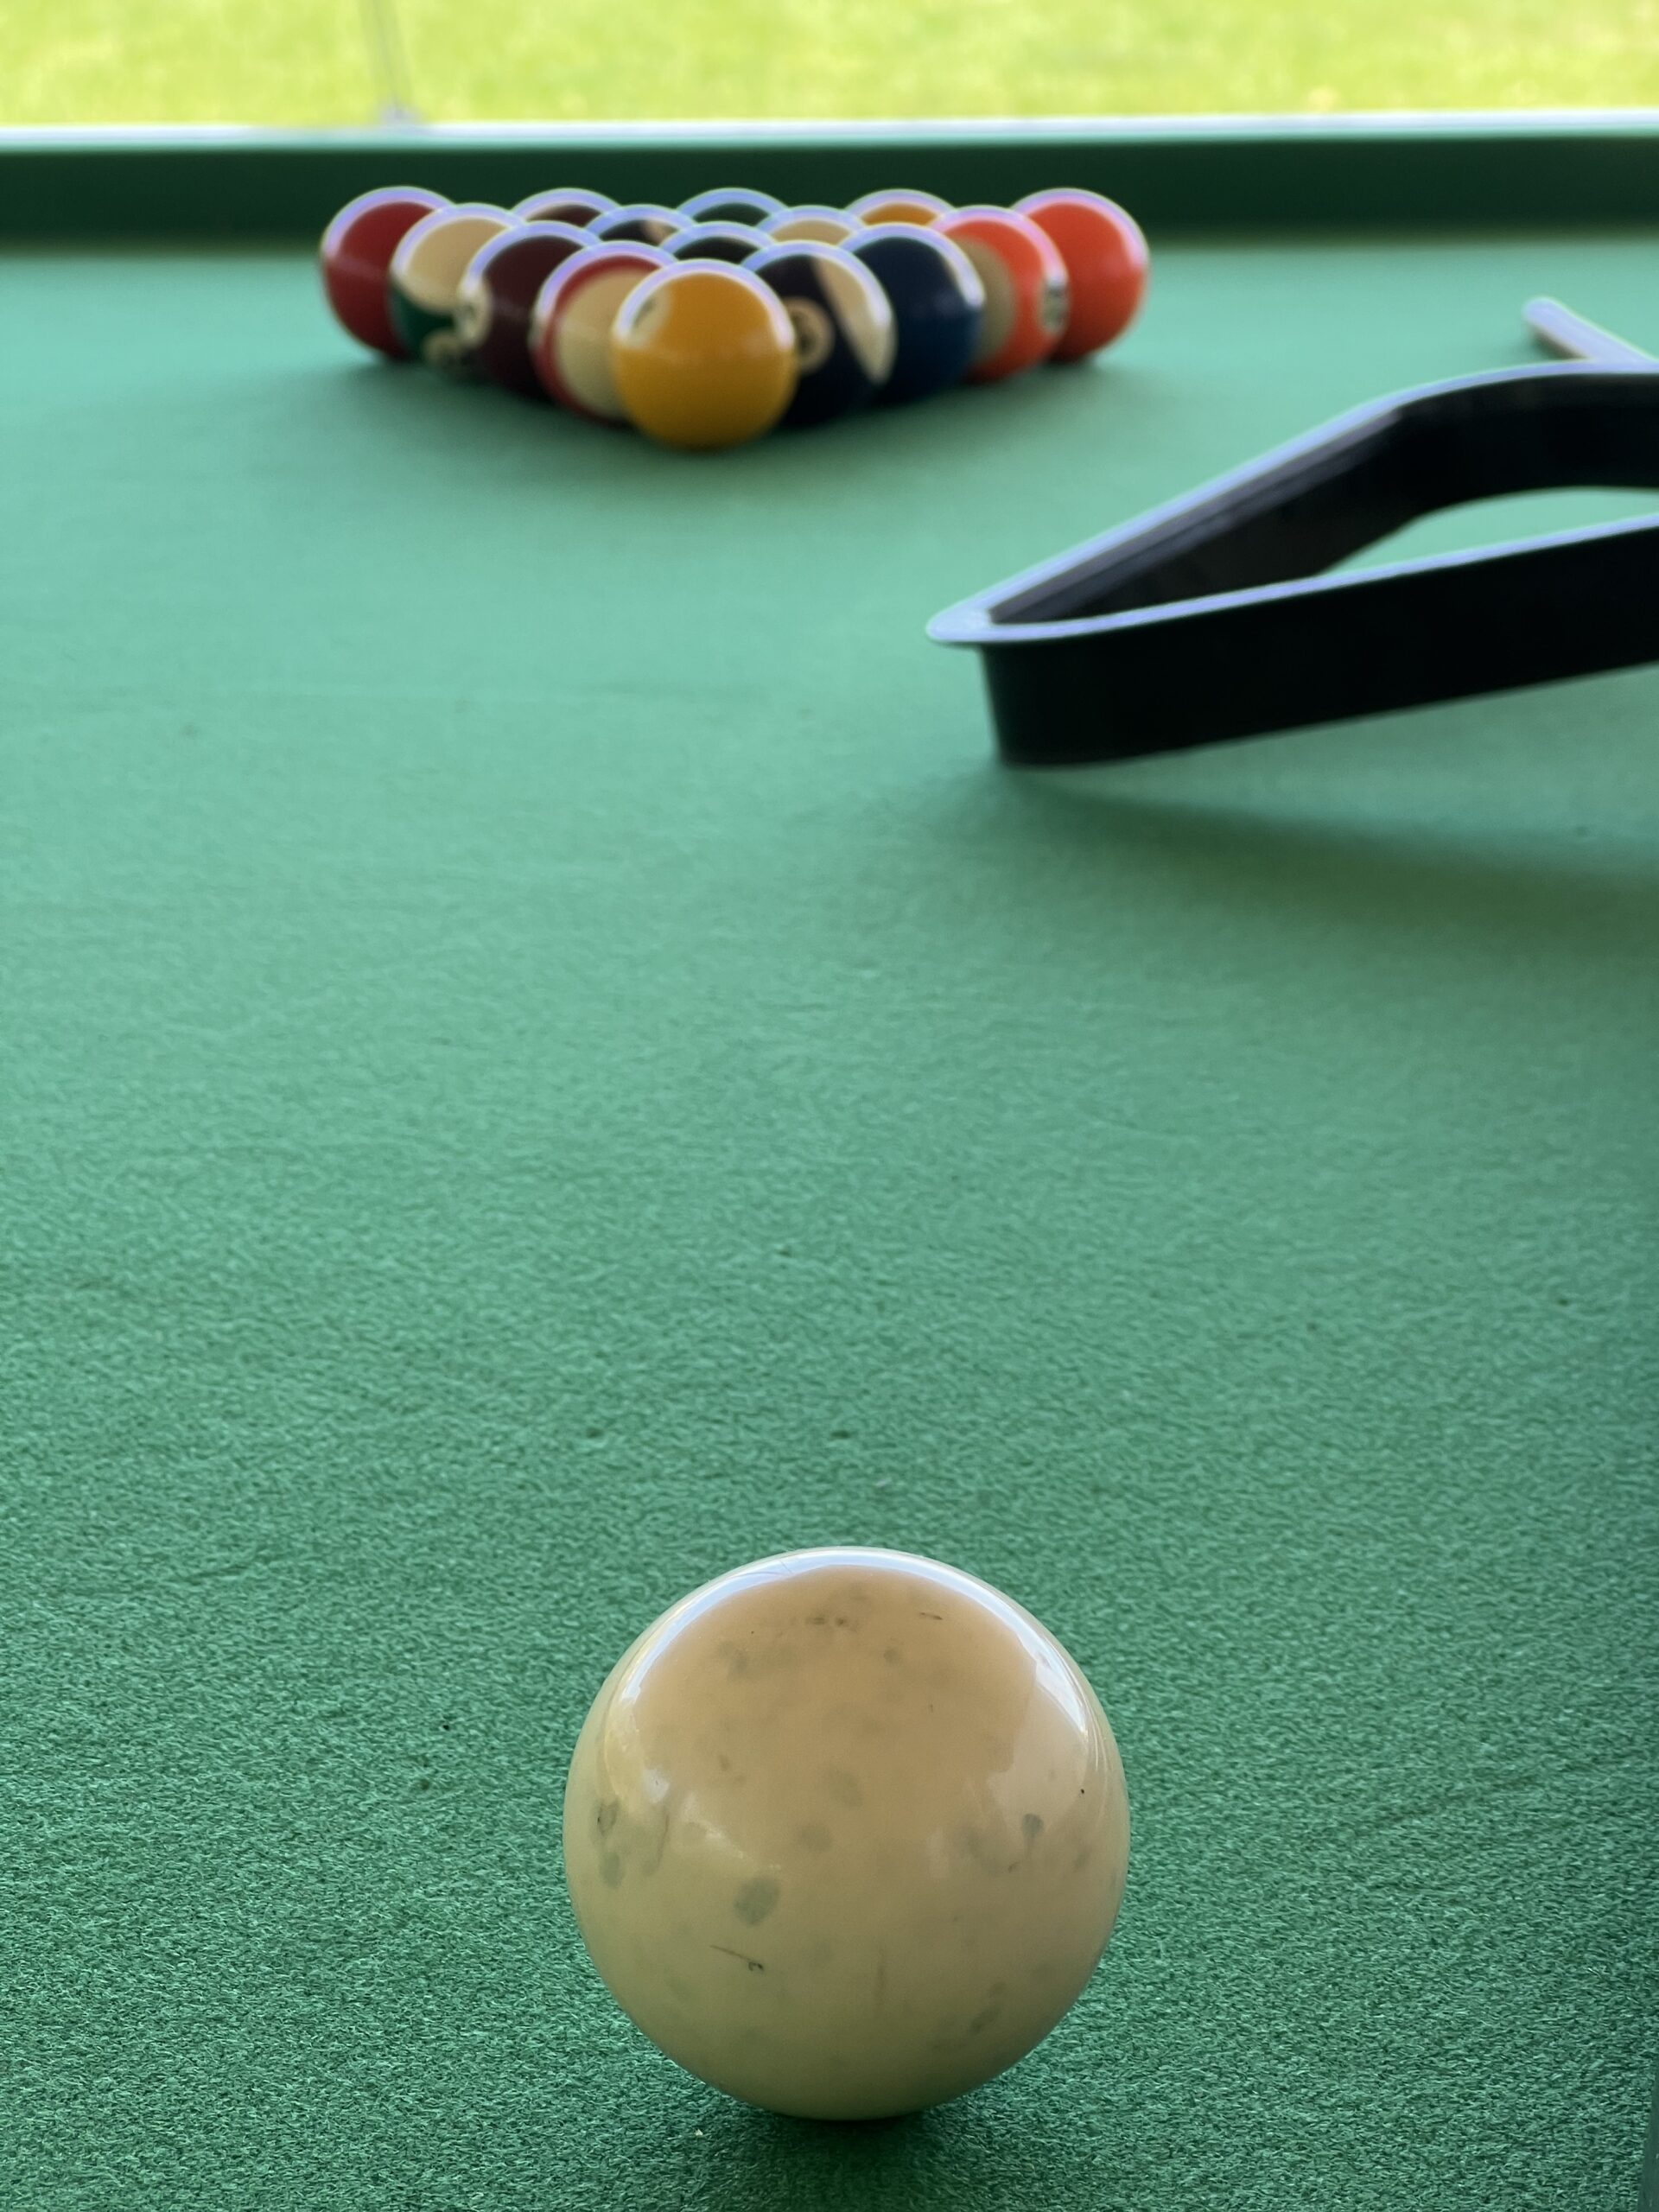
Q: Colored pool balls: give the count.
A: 15